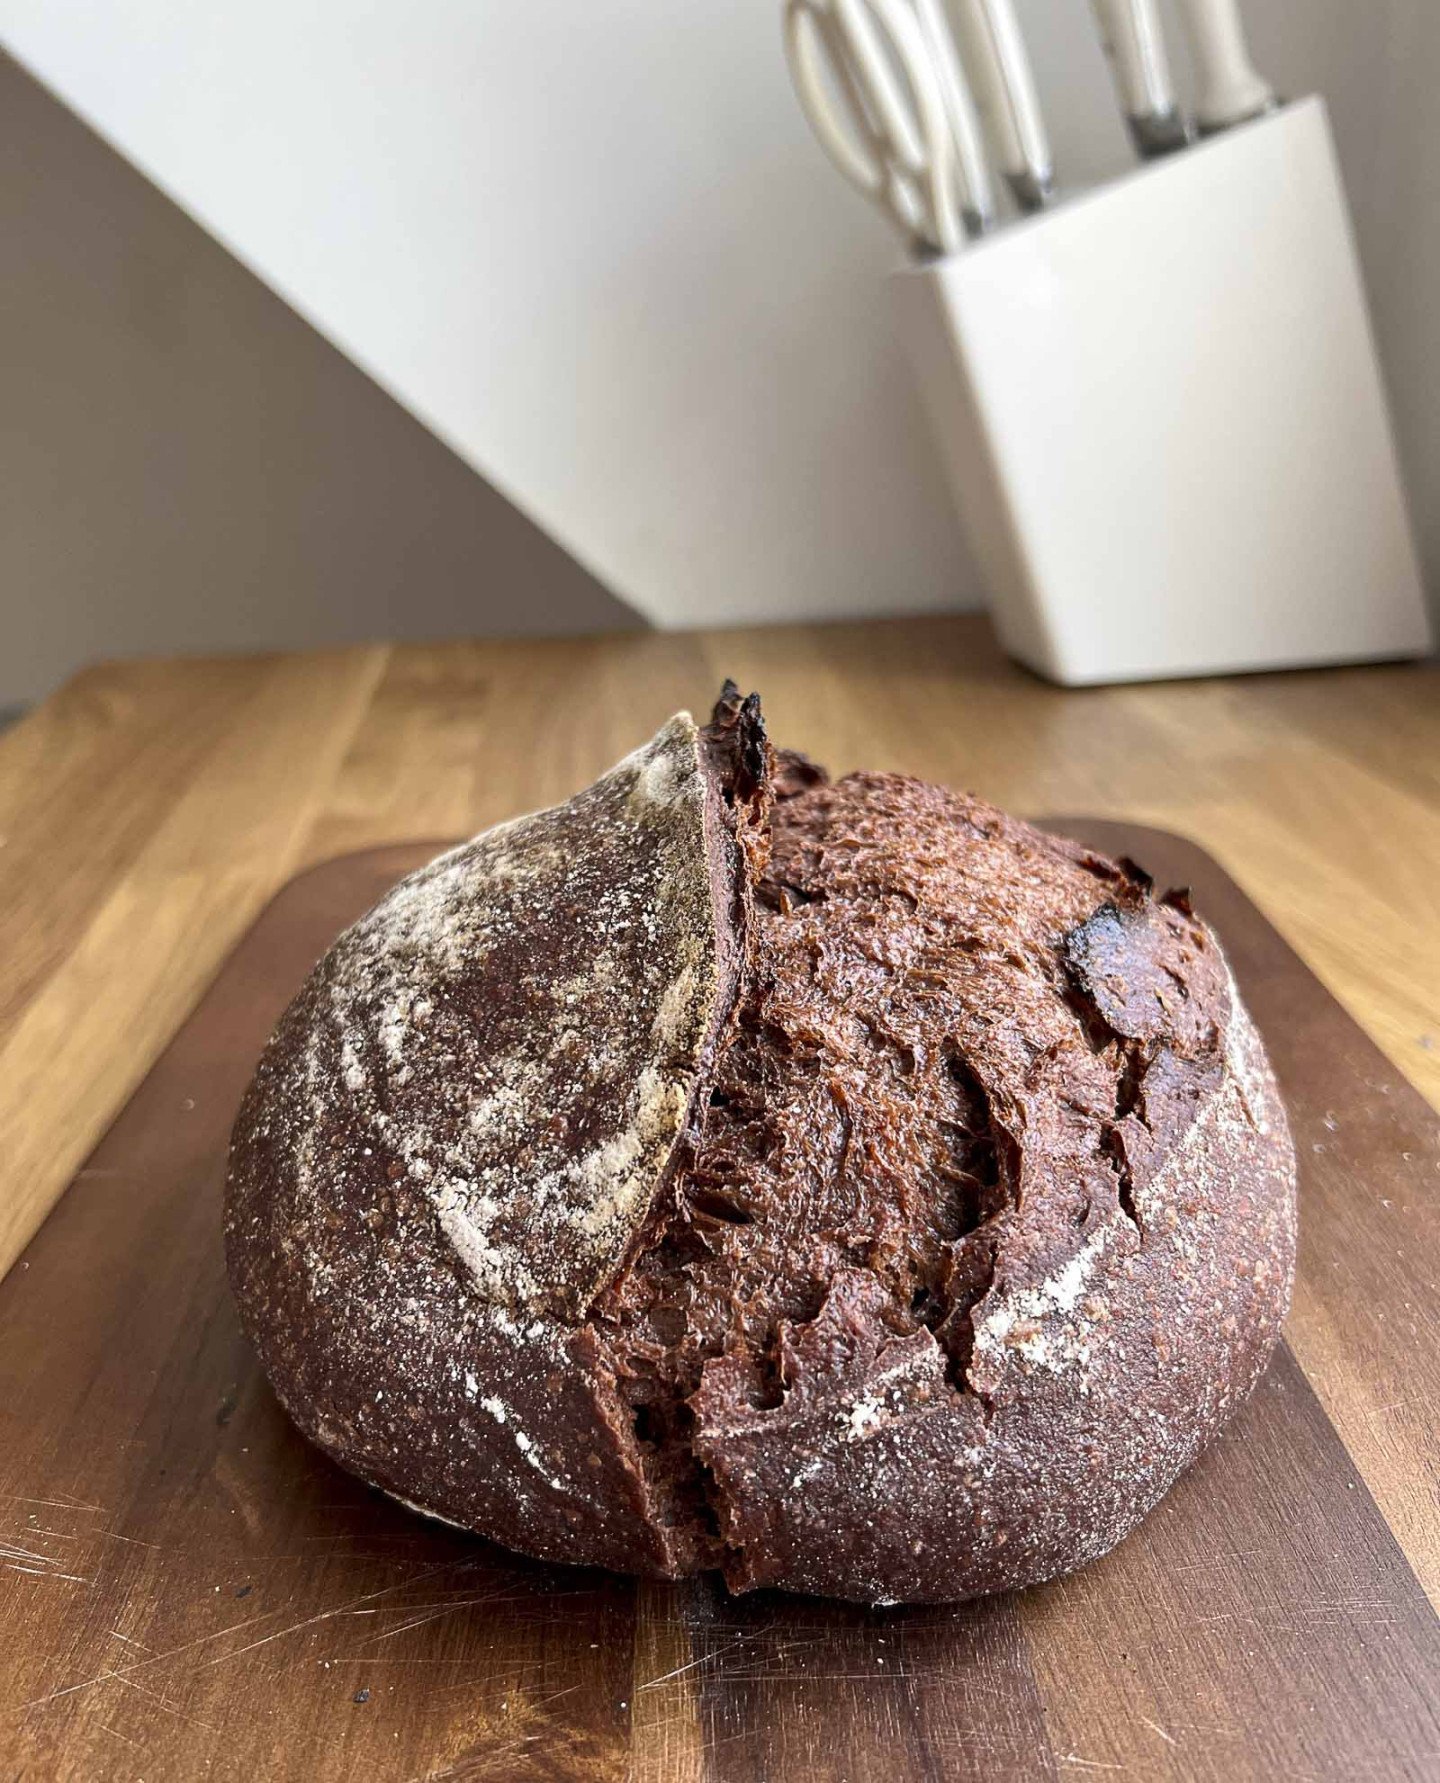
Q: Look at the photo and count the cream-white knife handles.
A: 4